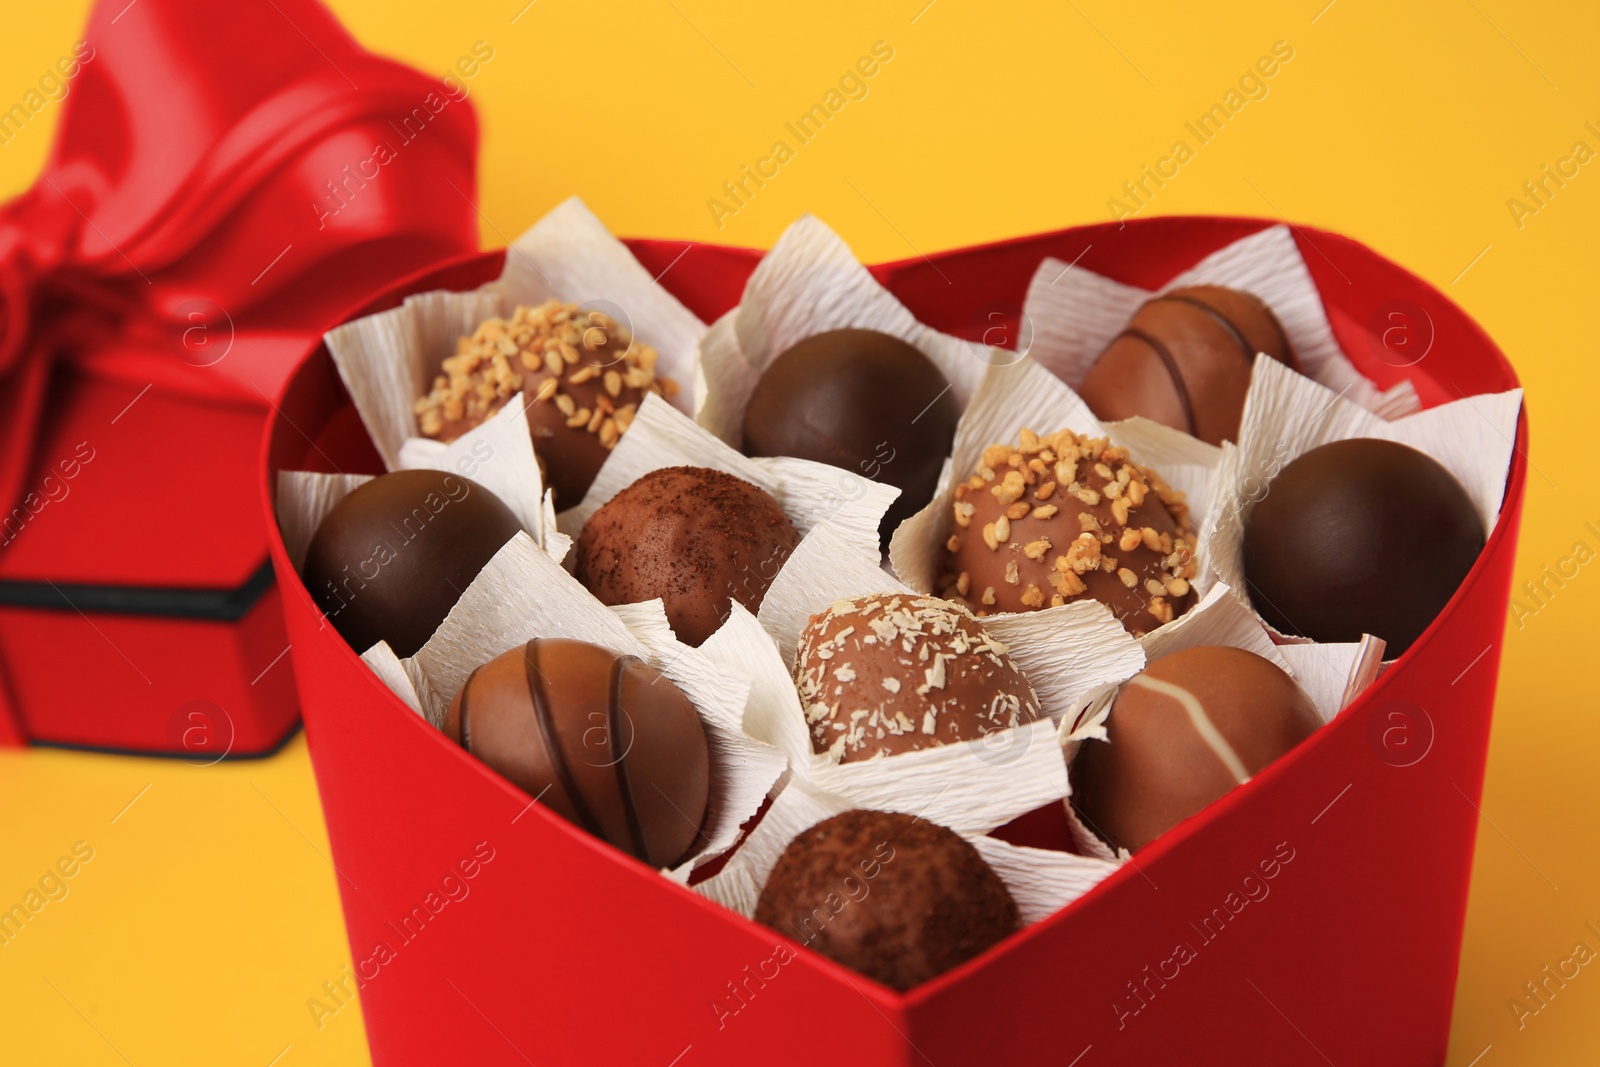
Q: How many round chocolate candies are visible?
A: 11